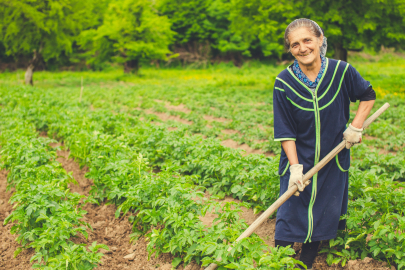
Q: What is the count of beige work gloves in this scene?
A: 2